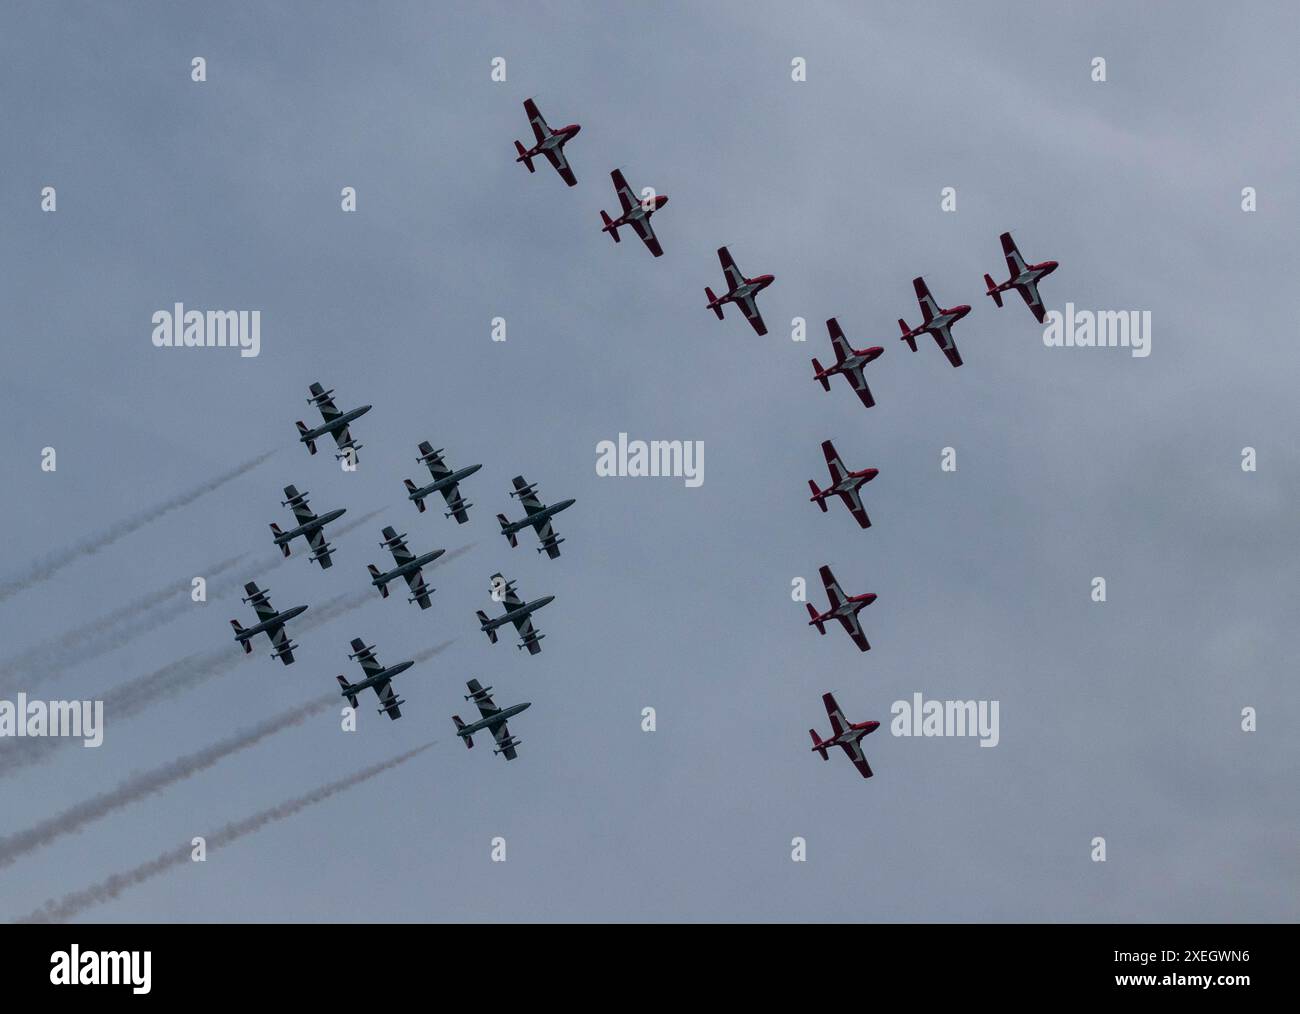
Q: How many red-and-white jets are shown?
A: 9